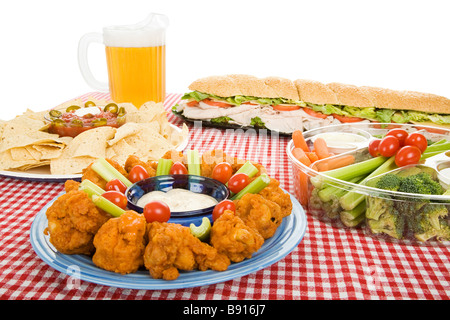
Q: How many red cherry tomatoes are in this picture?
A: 13